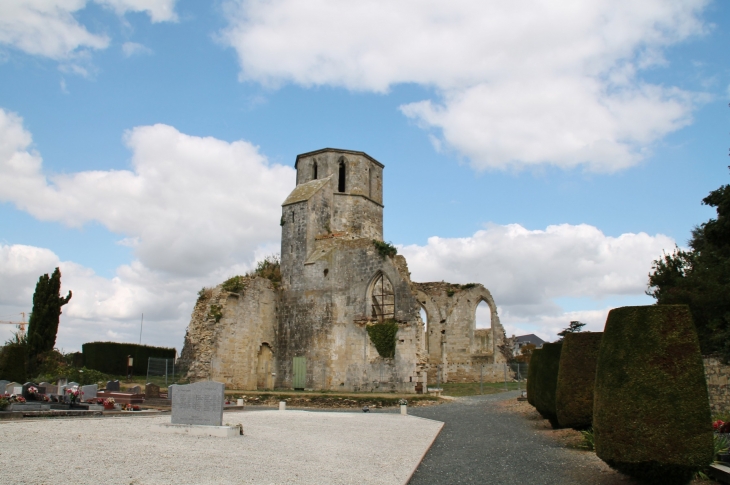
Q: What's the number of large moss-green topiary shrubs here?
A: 4